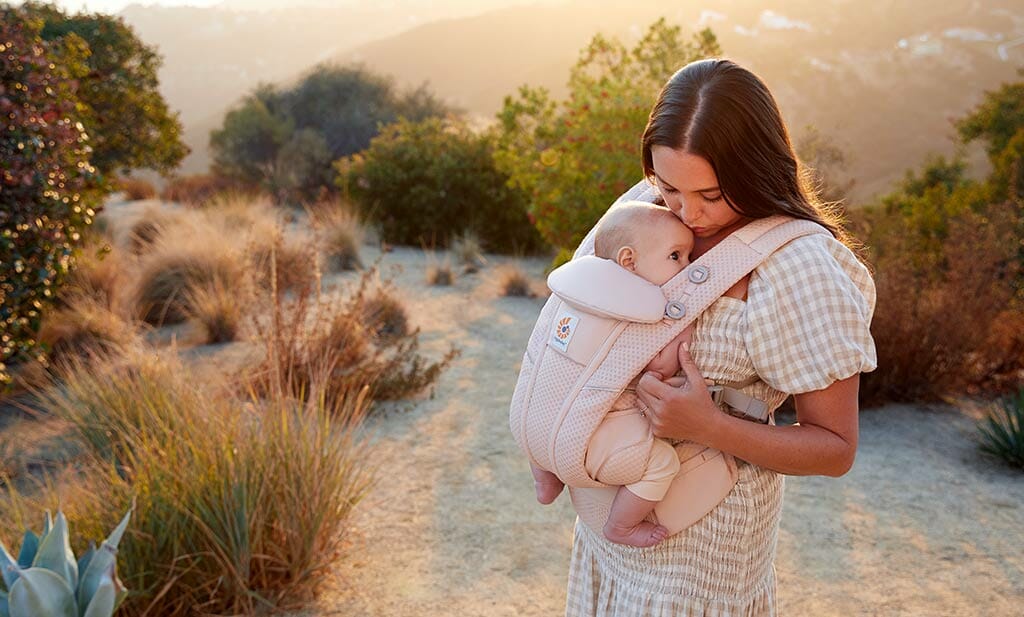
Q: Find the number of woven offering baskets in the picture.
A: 0